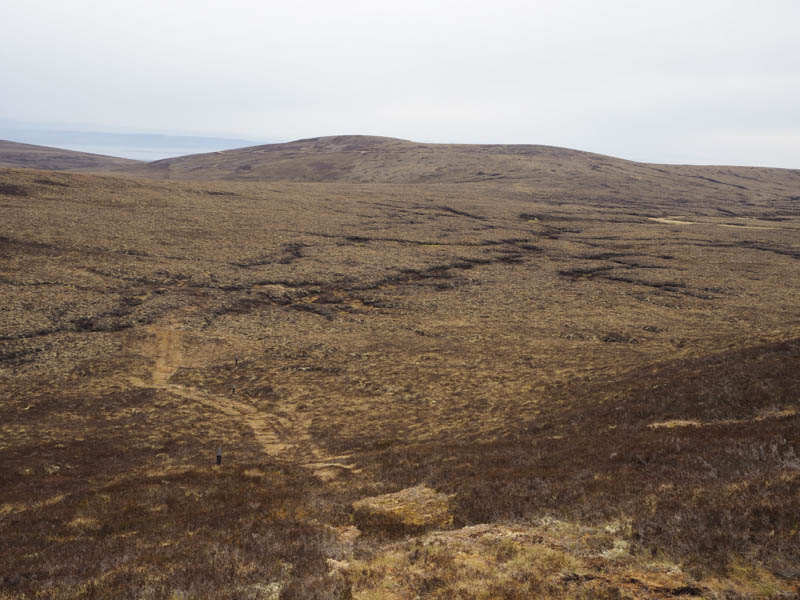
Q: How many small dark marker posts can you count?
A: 3